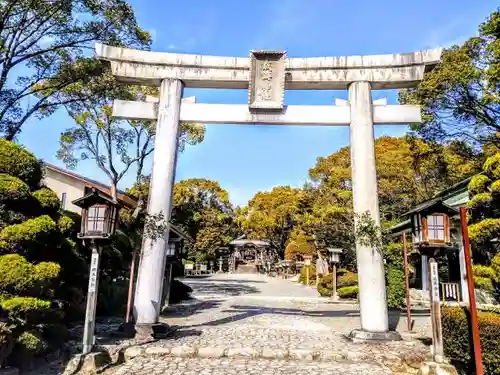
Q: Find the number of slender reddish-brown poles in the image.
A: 3